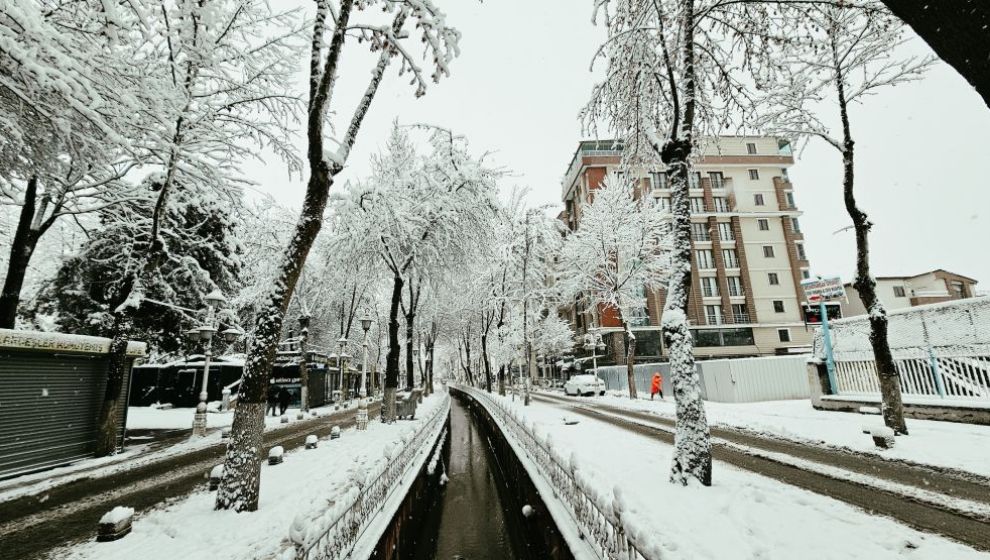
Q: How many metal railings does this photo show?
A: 2